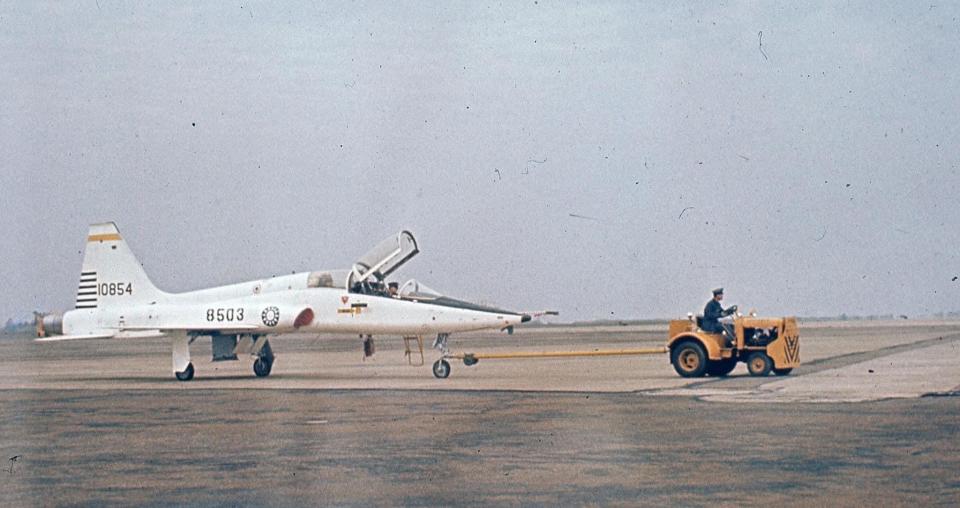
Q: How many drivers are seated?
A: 1